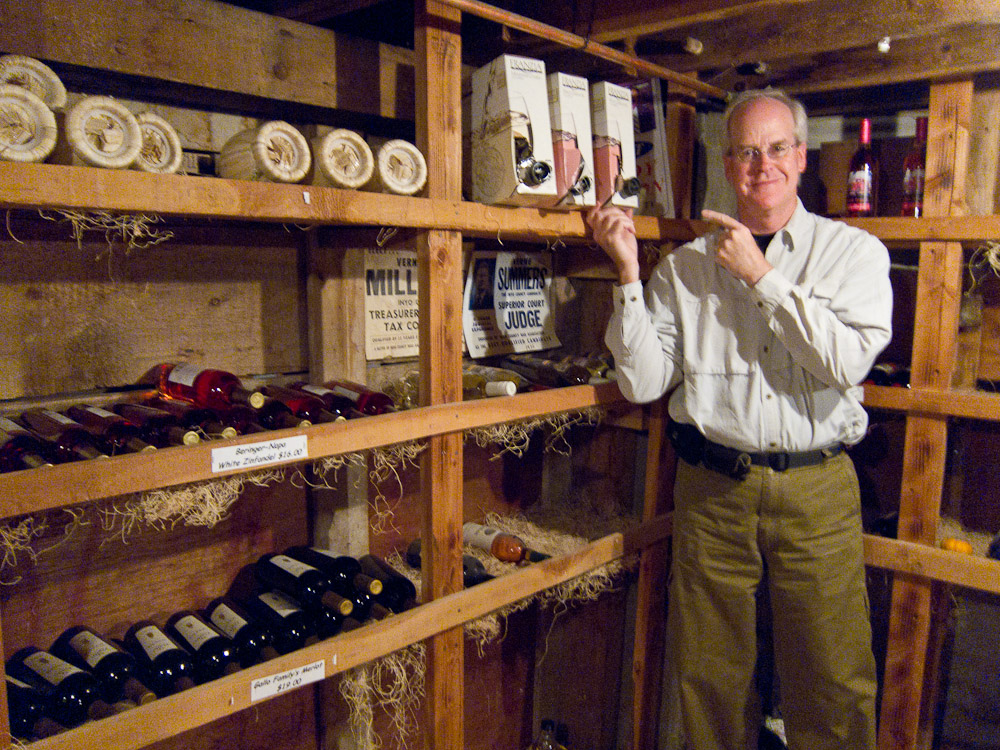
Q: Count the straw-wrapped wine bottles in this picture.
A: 7